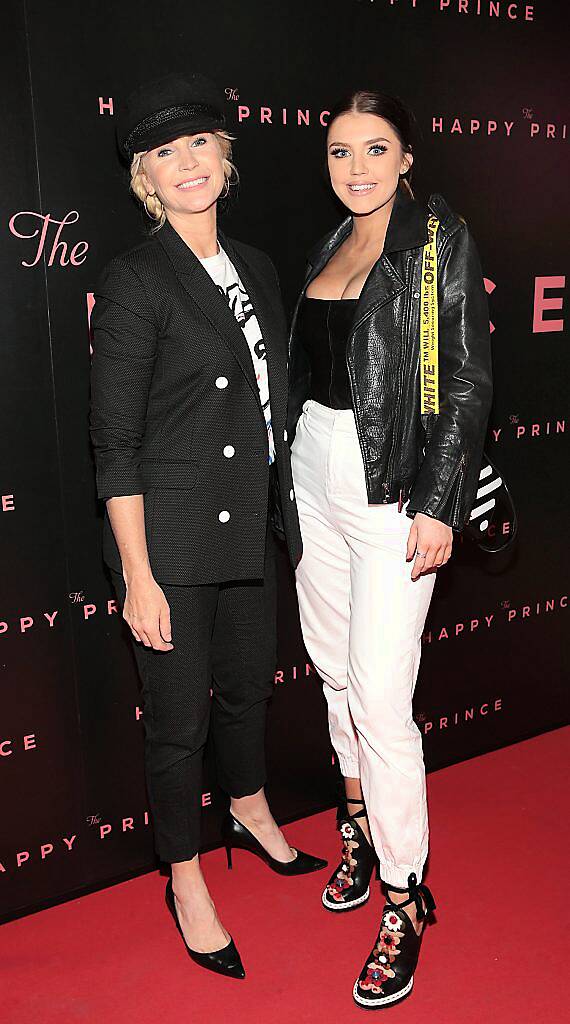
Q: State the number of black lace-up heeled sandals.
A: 2